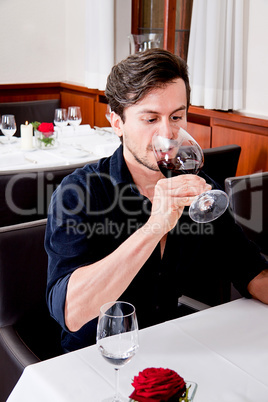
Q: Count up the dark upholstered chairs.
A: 5